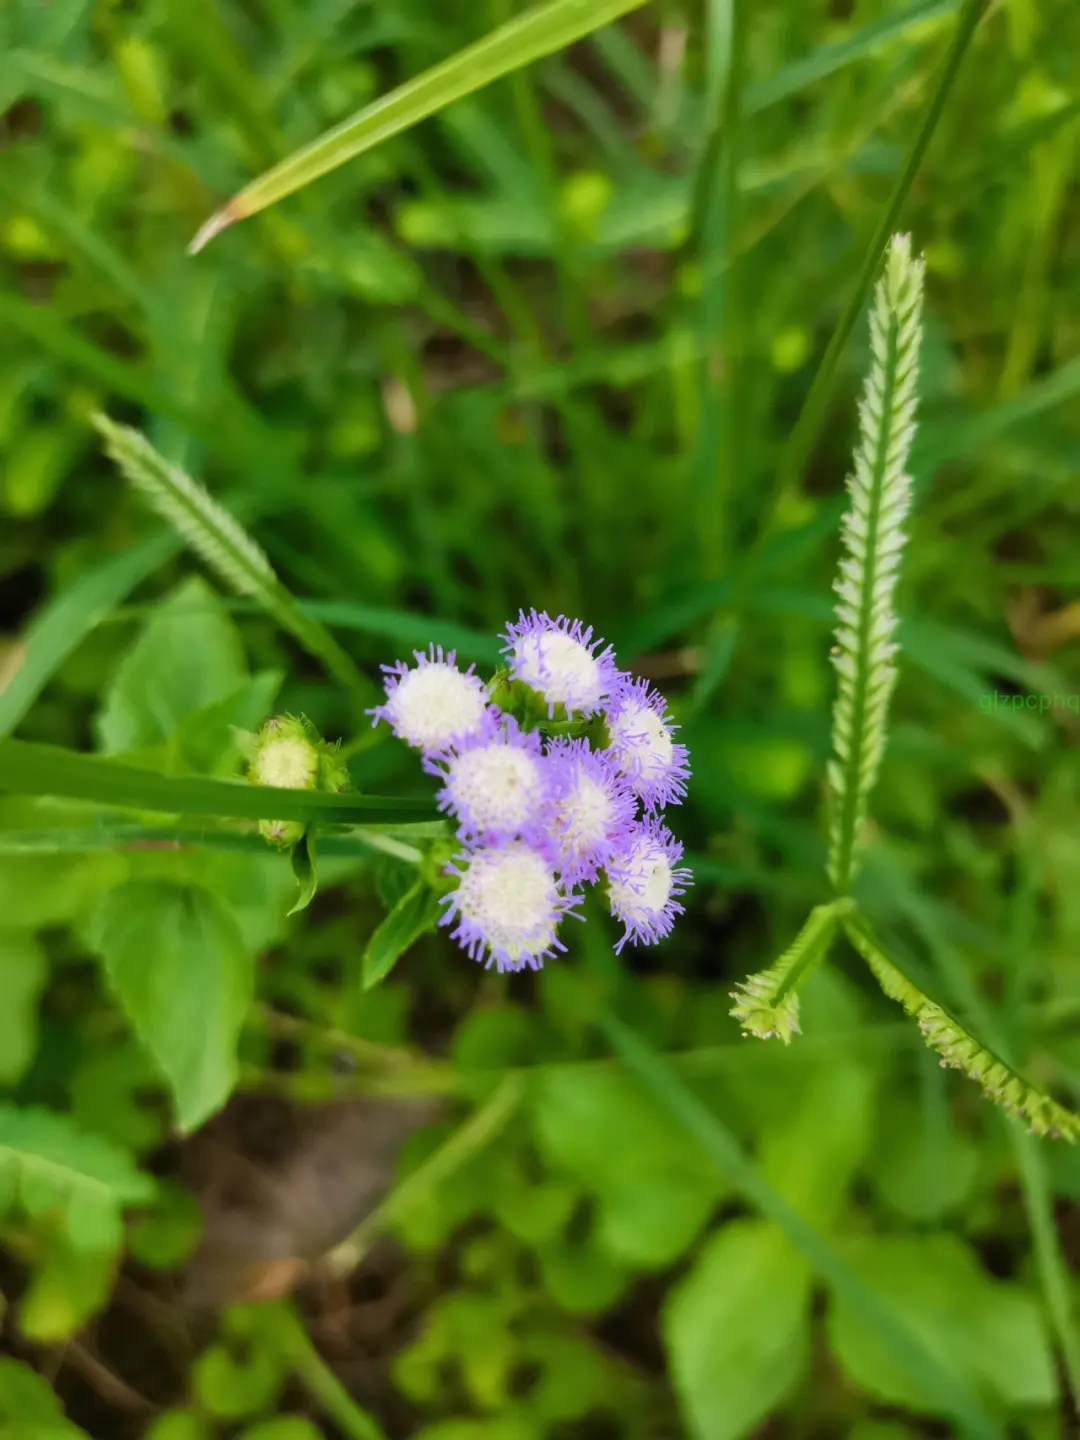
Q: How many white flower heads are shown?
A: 7